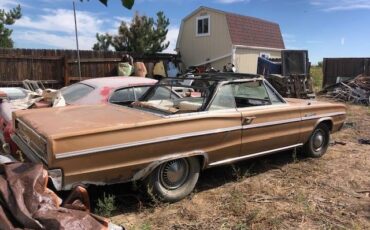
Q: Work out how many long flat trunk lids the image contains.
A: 1